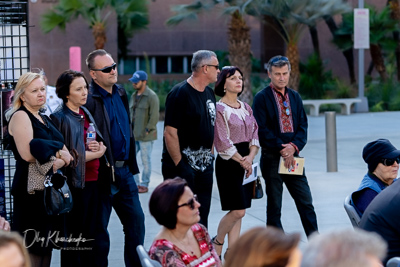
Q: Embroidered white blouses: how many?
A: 1